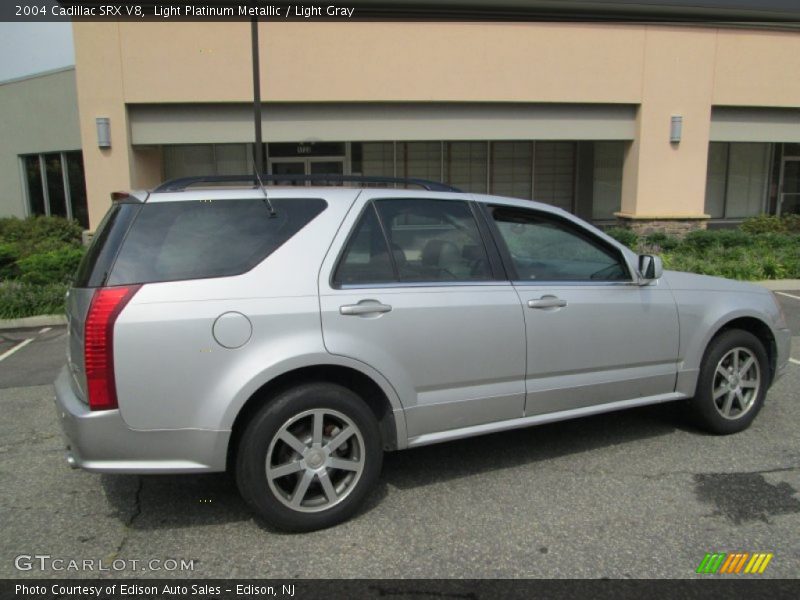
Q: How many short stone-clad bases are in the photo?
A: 1